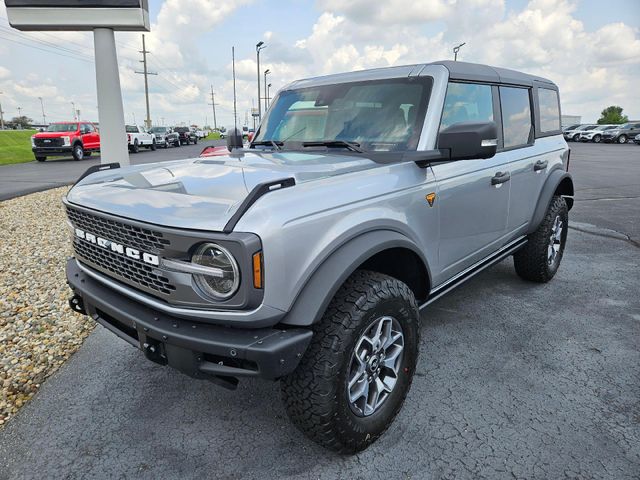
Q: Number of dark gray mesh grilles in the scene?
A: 1